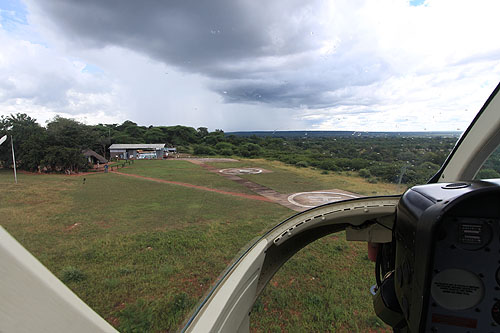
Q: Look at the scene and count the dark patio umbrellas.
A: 0